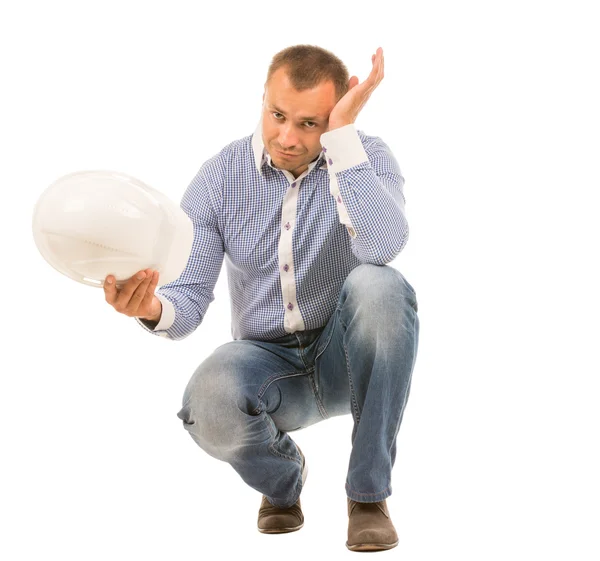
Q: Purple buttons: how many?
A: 7